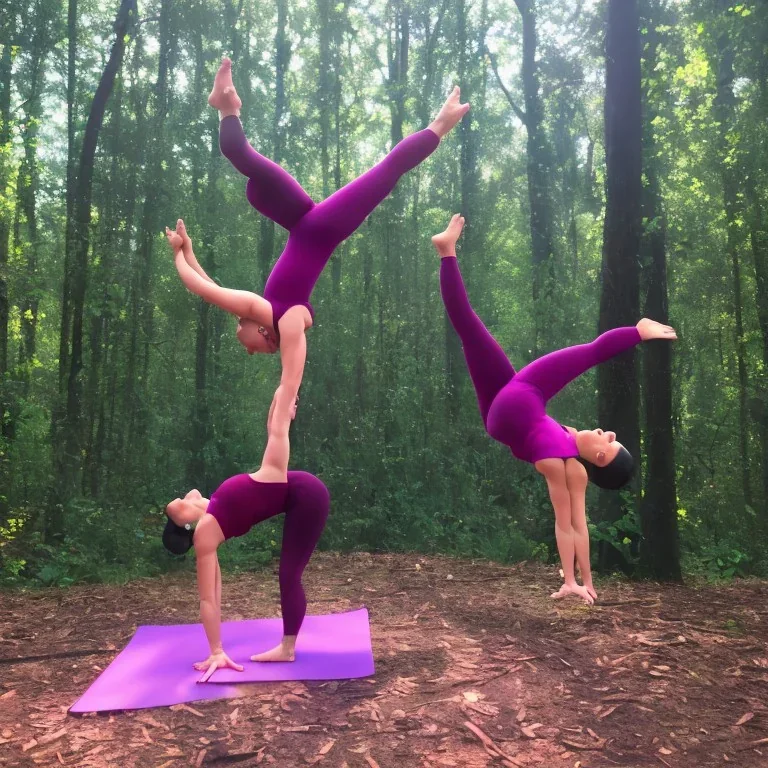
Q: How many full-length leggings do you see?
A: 3